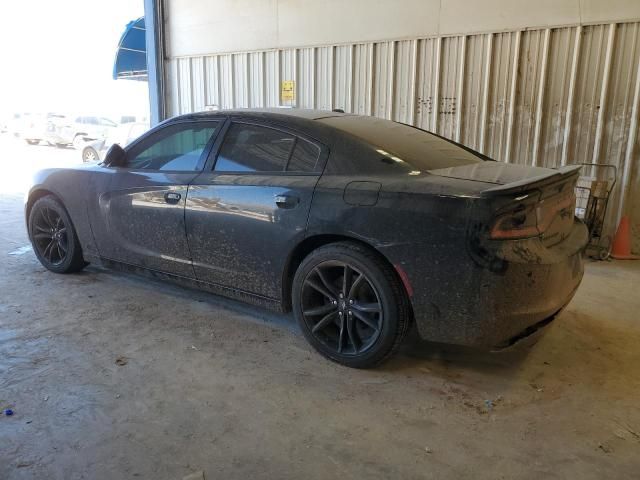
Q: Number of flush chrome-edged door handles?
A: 2